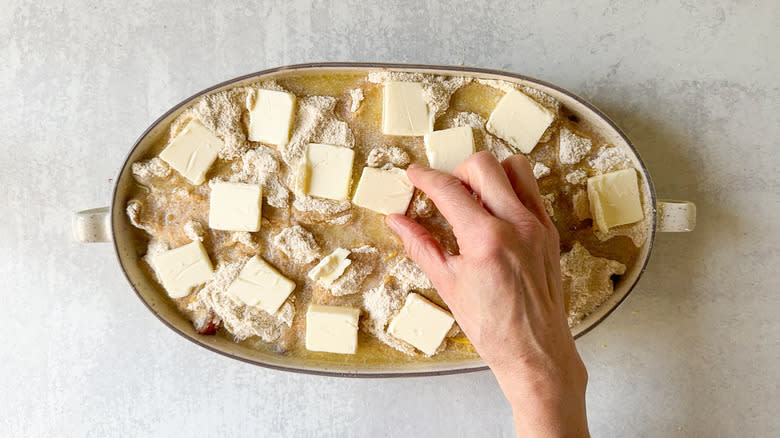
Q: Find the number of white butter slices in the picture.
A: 13